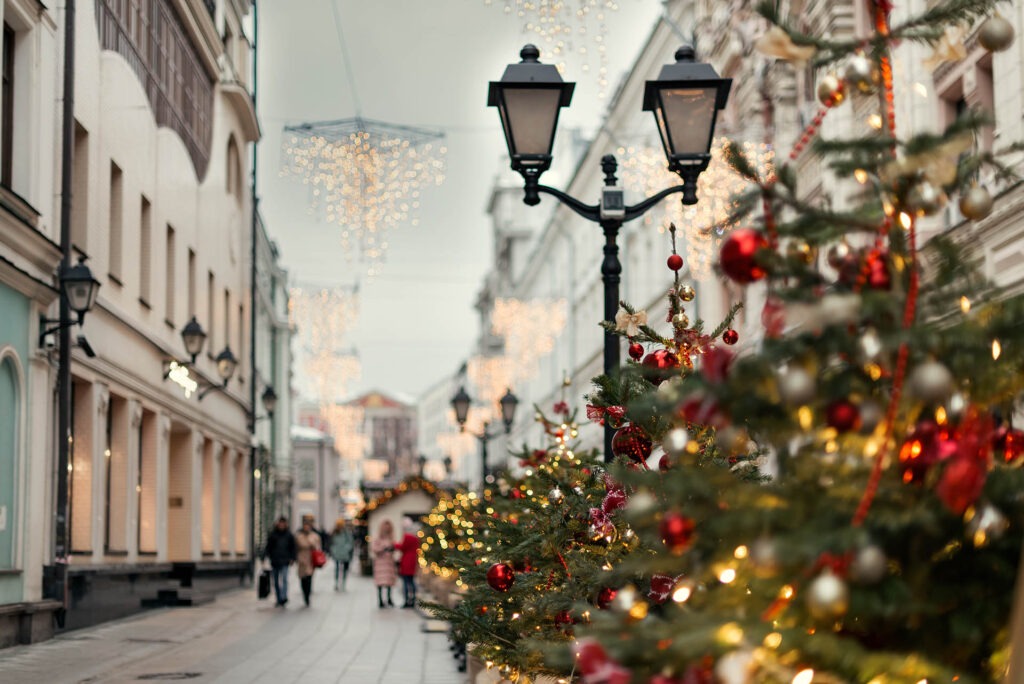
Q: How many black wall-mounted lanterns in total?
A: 4